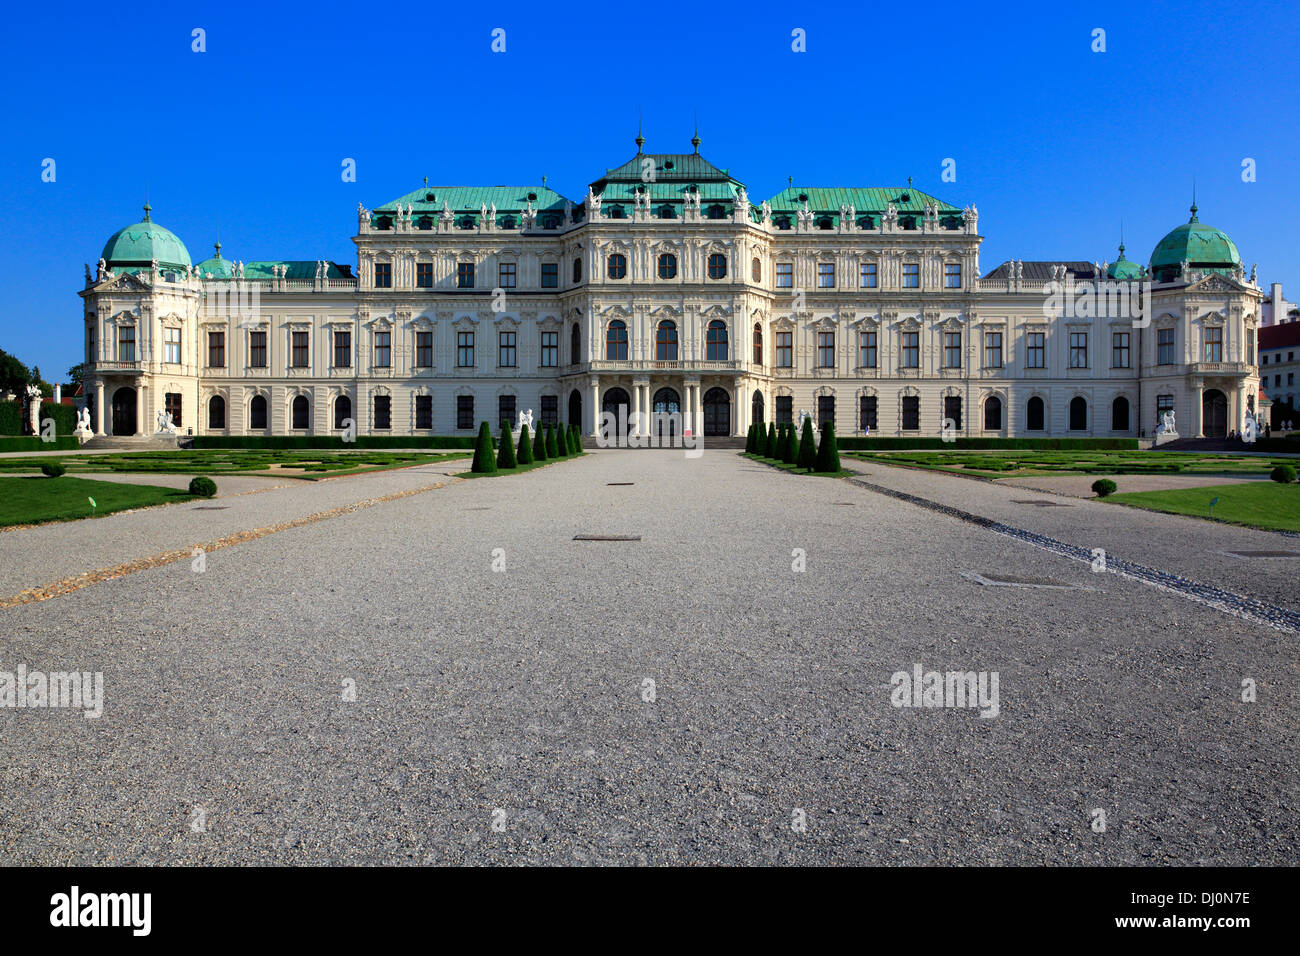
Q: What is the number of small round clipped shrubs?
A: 4